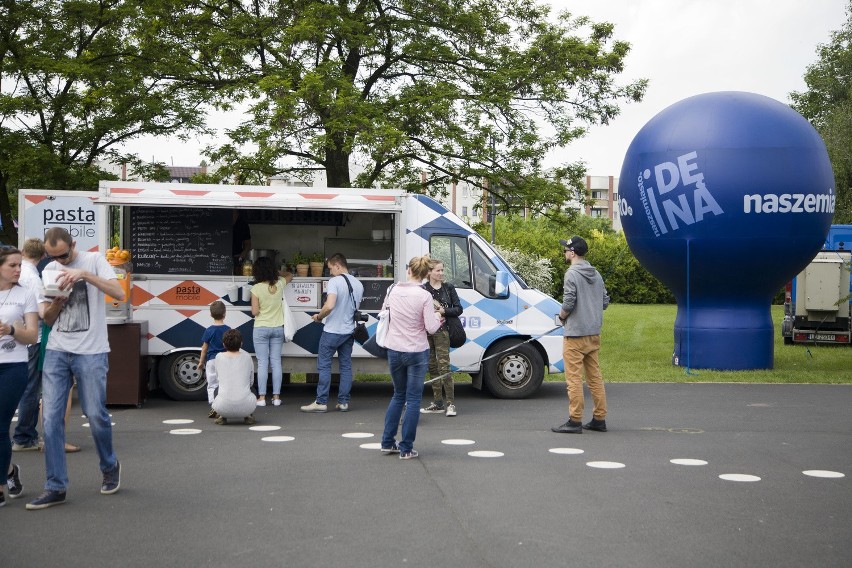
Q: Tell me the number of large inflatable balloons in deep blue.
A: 1